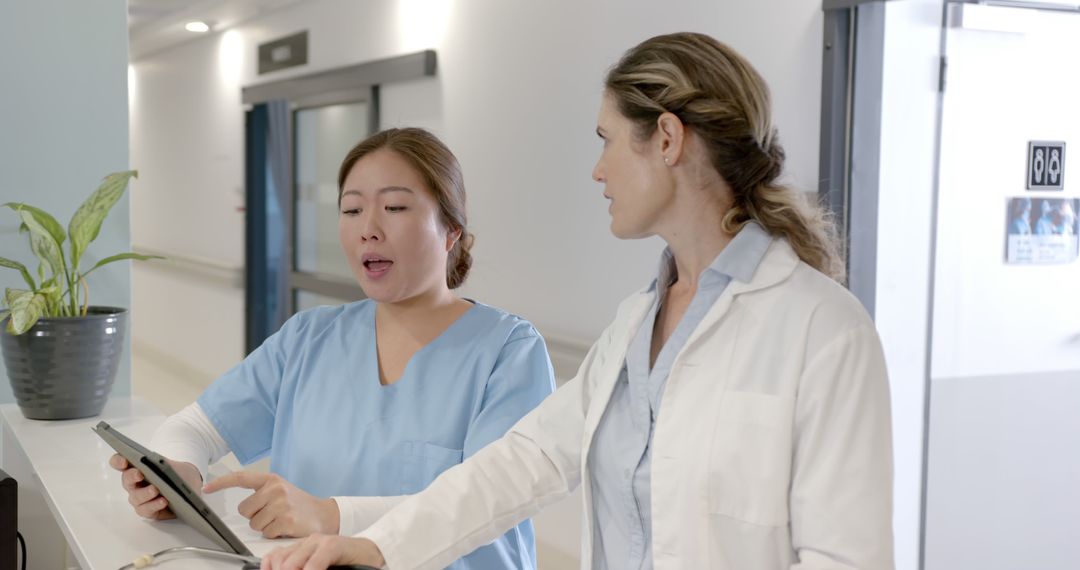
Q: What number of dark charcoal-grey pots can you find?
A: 1